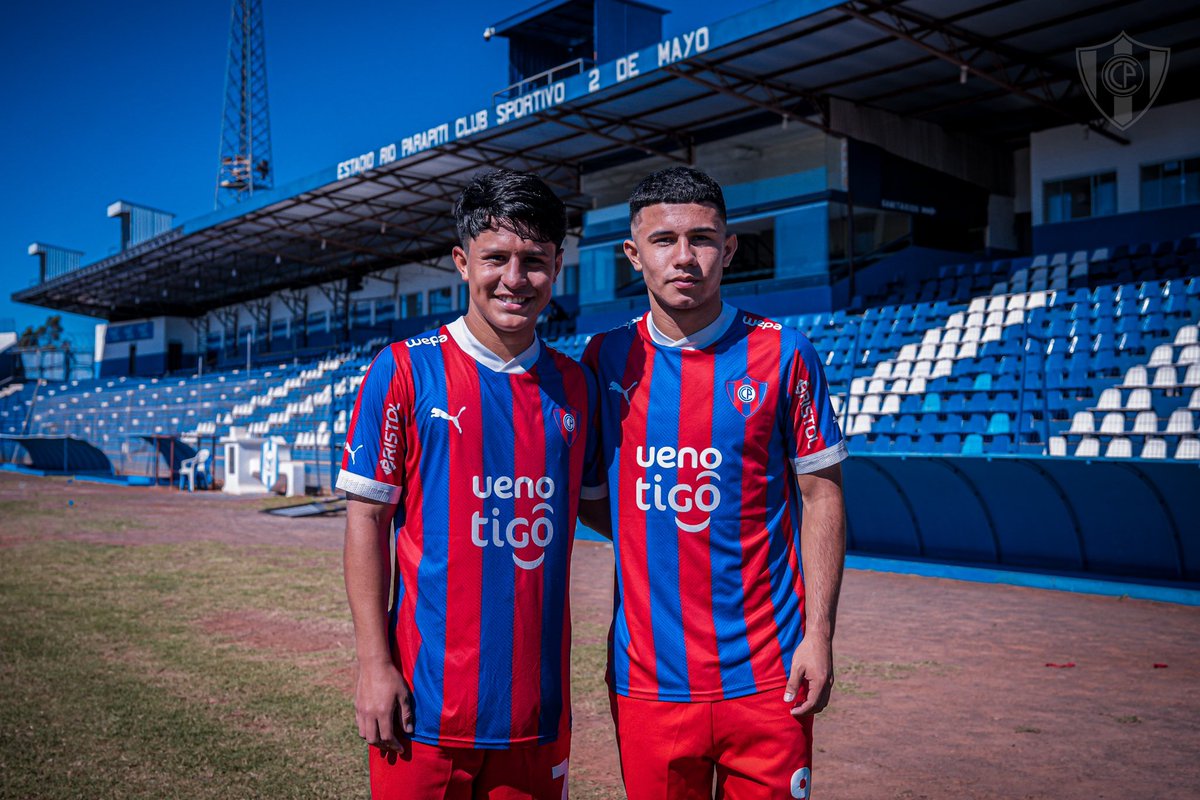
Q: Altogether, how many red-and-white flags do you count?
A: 0